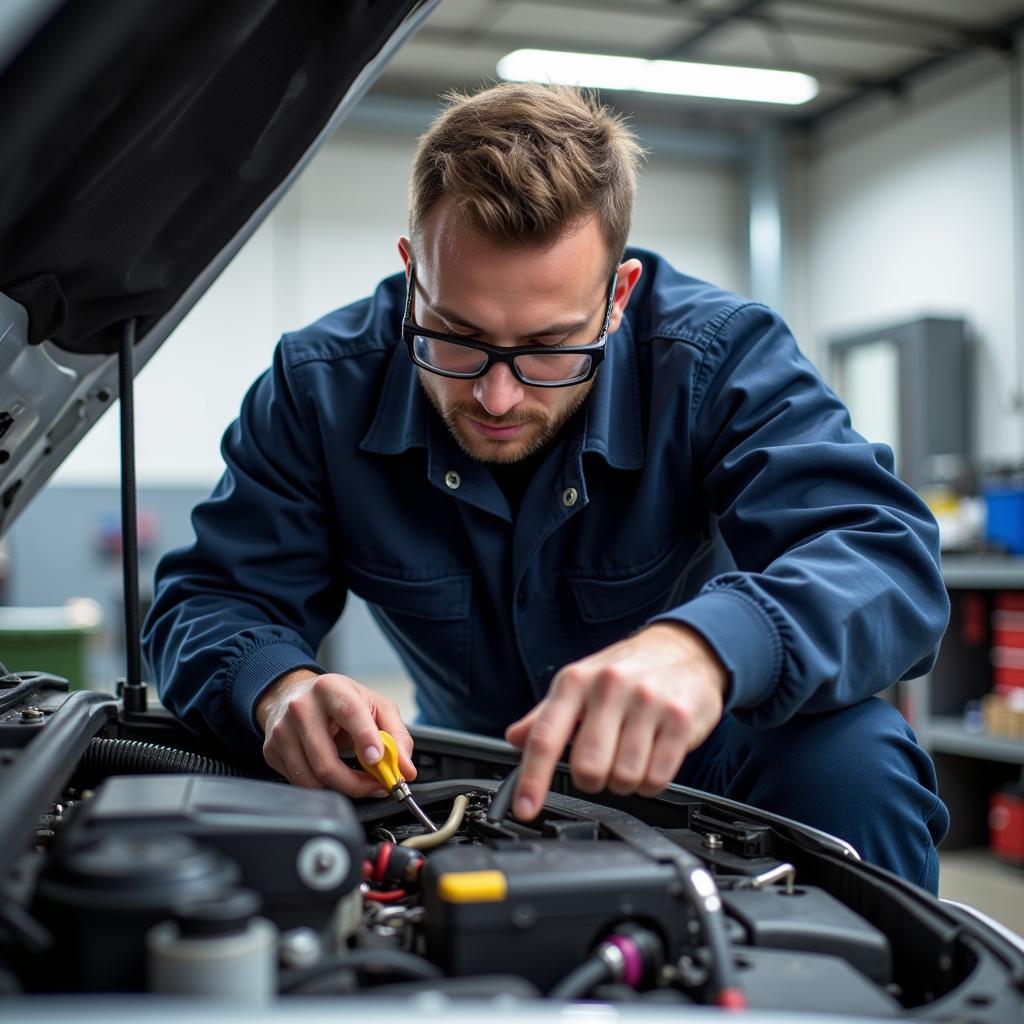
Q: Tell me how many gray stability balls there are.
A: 0